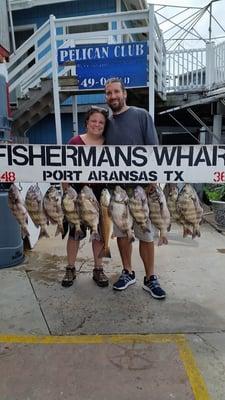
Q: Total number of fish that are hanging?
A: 11